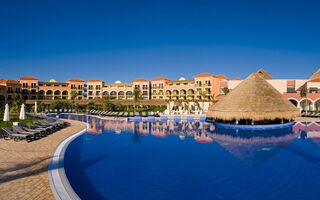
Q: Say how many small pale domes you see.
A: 3